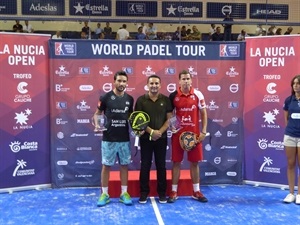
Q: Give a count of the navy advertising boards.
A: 7